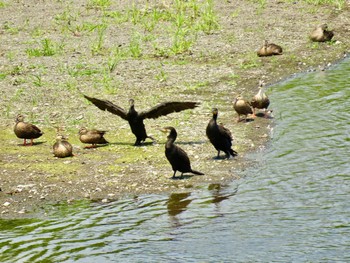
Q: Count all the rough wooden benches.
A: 0